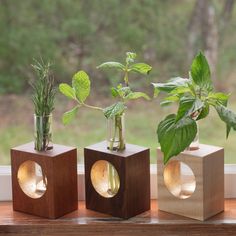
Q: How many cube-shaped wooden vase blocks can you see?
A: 3